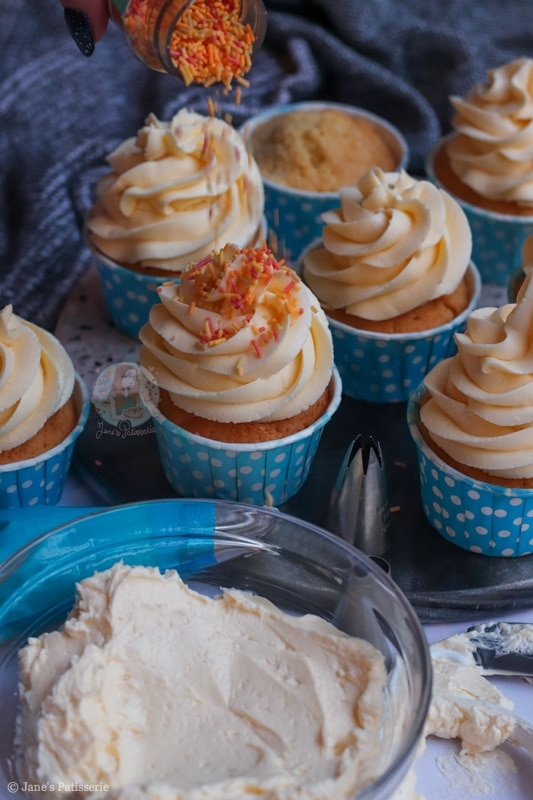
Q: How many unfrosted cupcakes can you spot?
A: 1